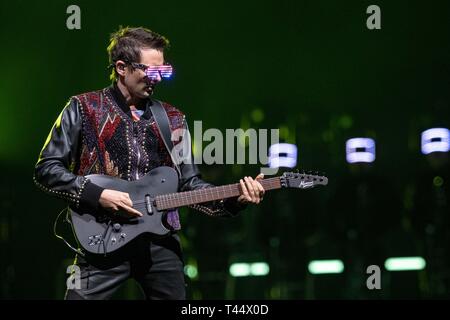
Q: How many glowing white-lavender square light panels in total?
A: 3